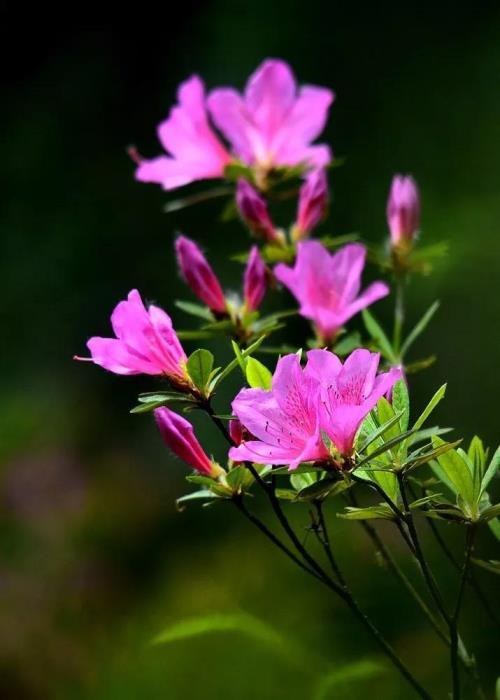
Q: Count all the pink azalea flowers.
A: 6